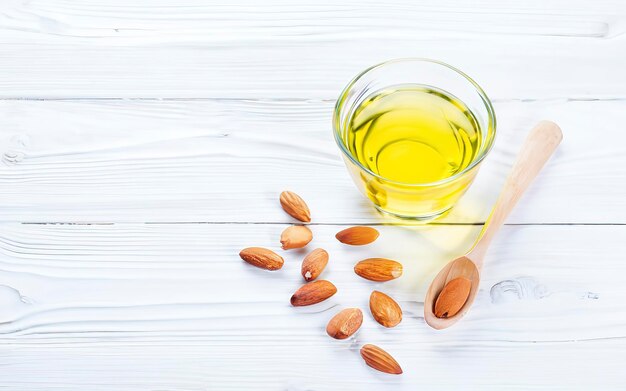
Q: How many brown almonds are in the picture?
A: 11